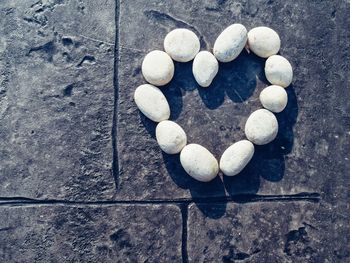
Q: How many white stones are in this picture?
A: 12